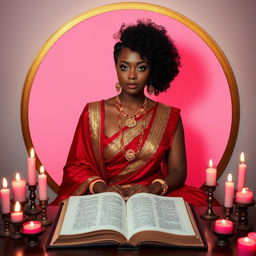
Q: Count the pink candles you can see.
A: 13